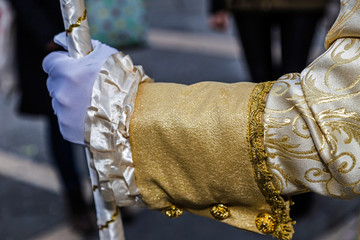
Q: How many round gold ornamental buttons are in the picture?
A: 3